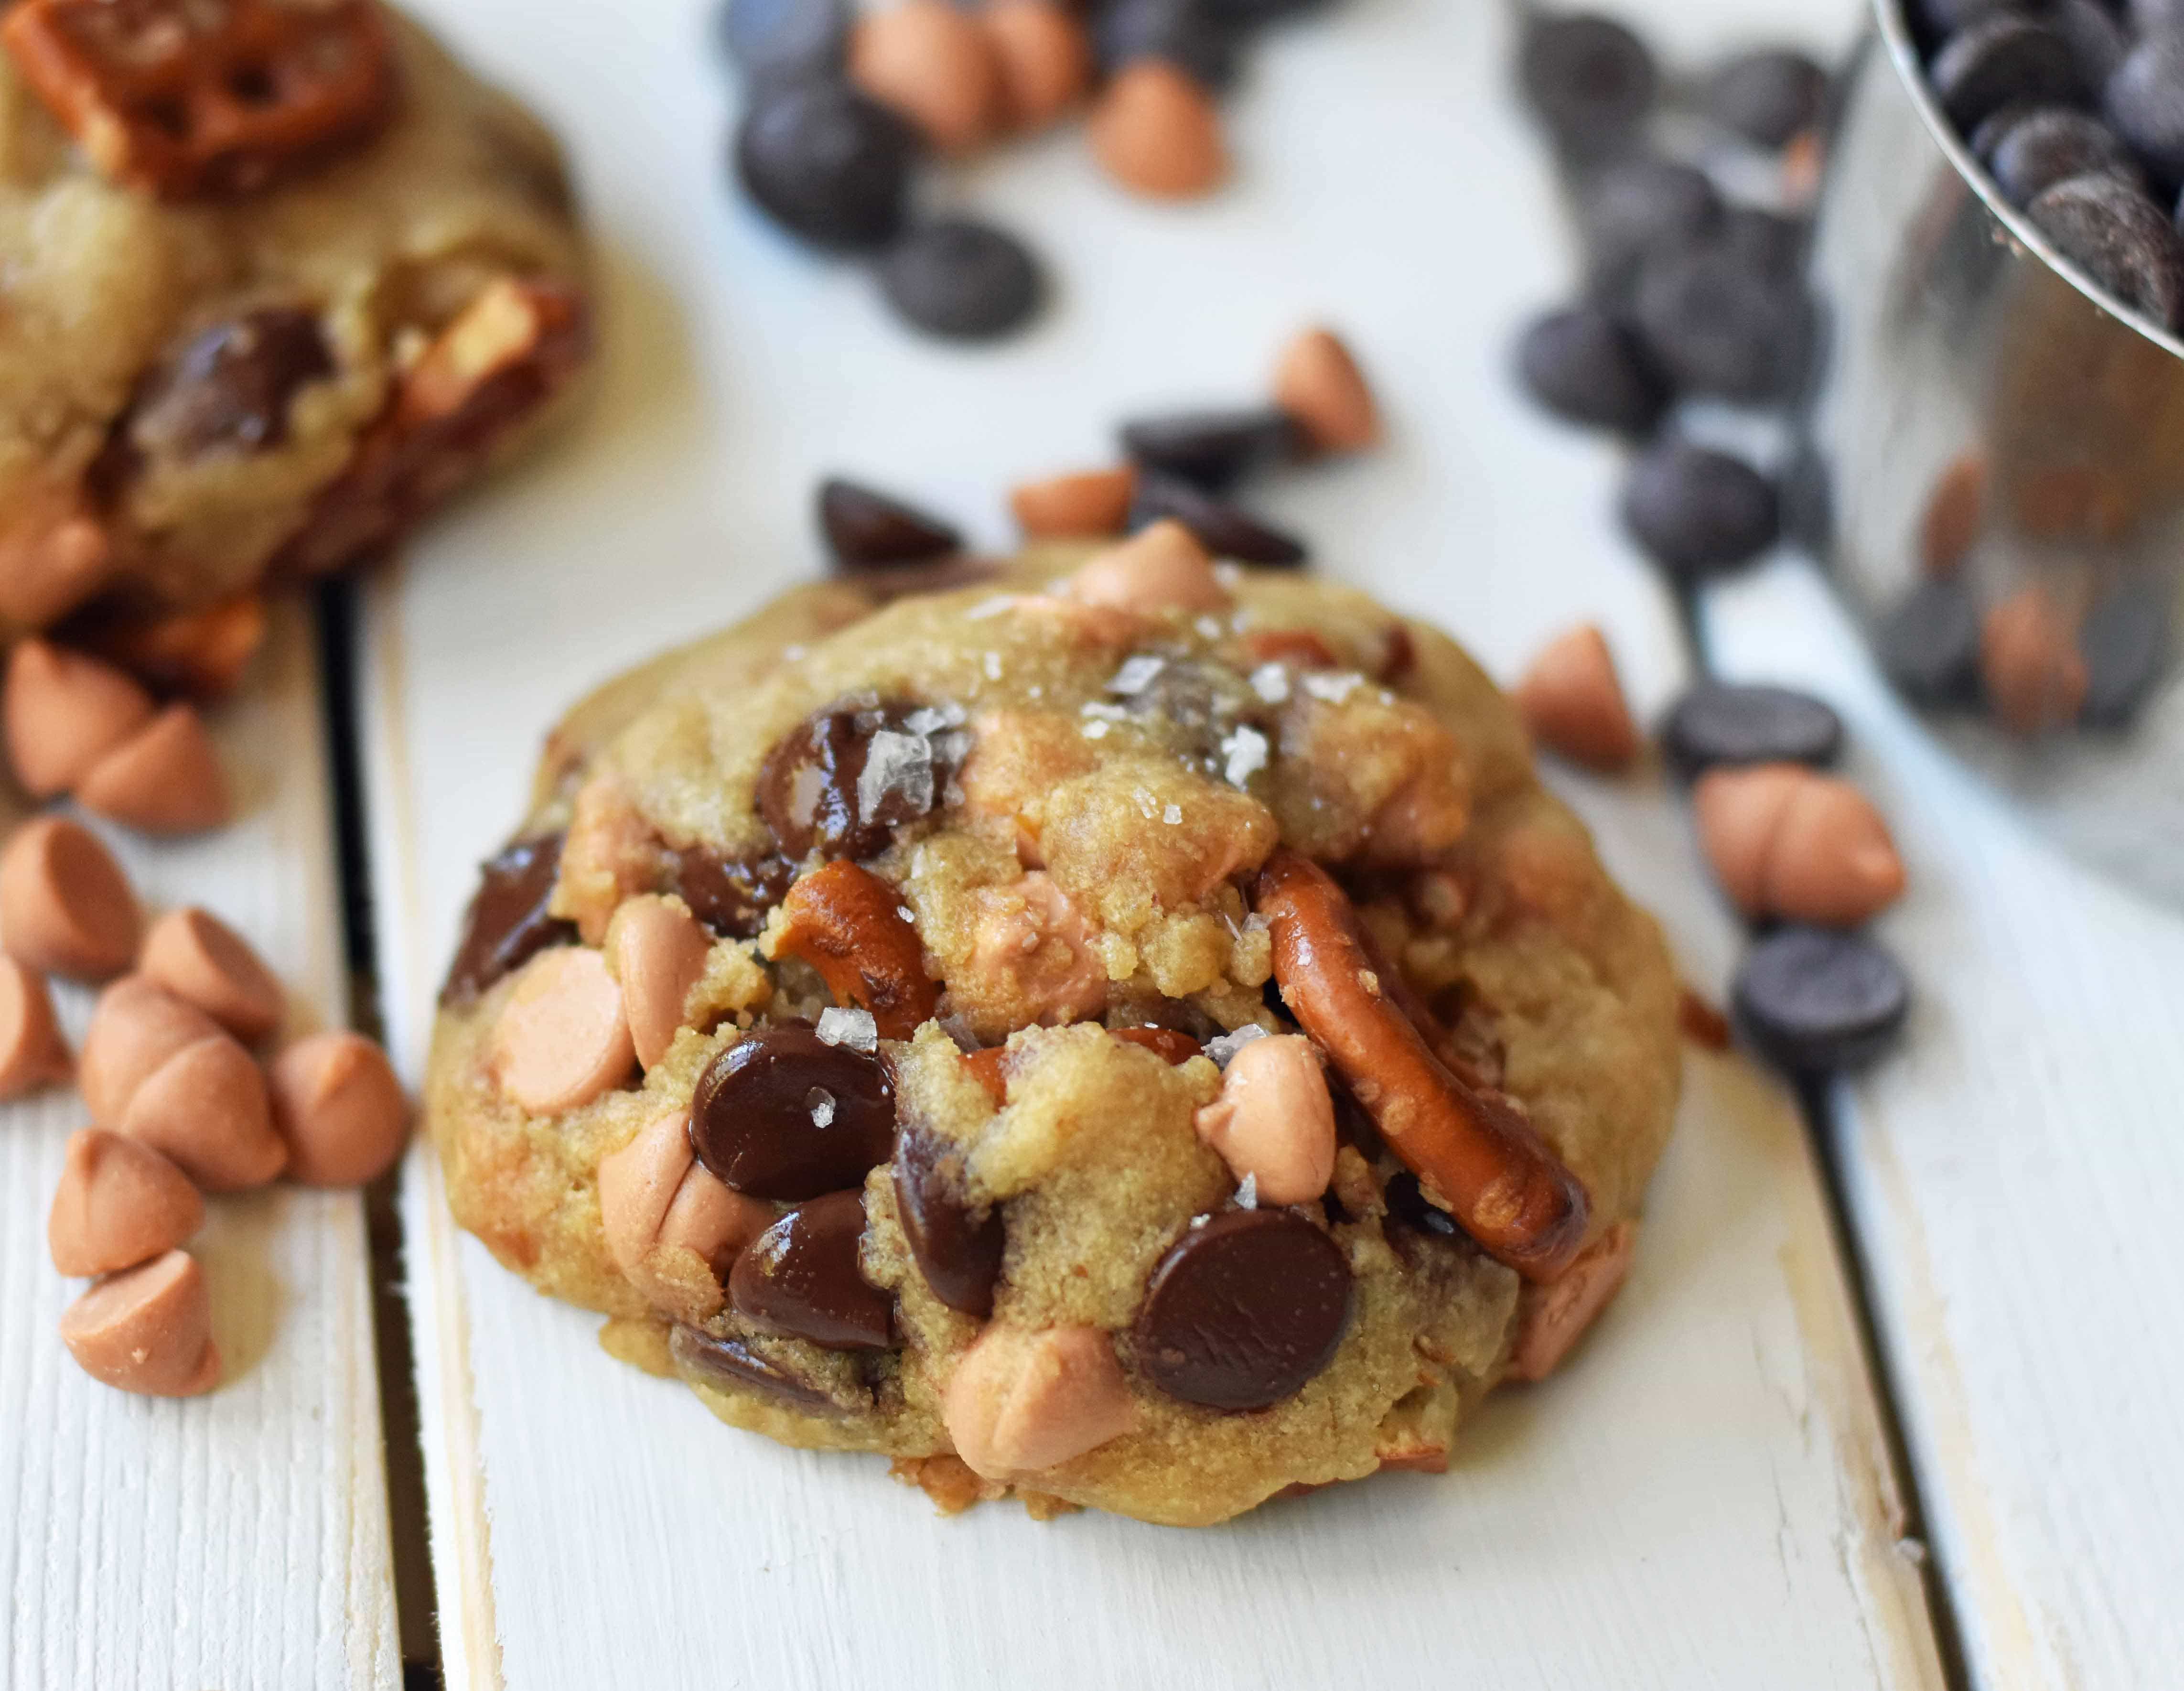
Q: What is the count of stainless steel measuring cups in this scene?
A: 1